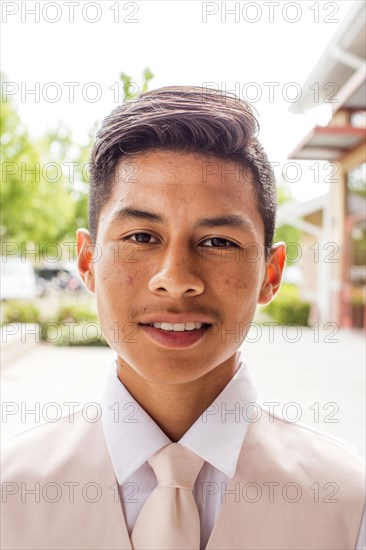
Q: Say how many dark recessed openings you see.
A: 2